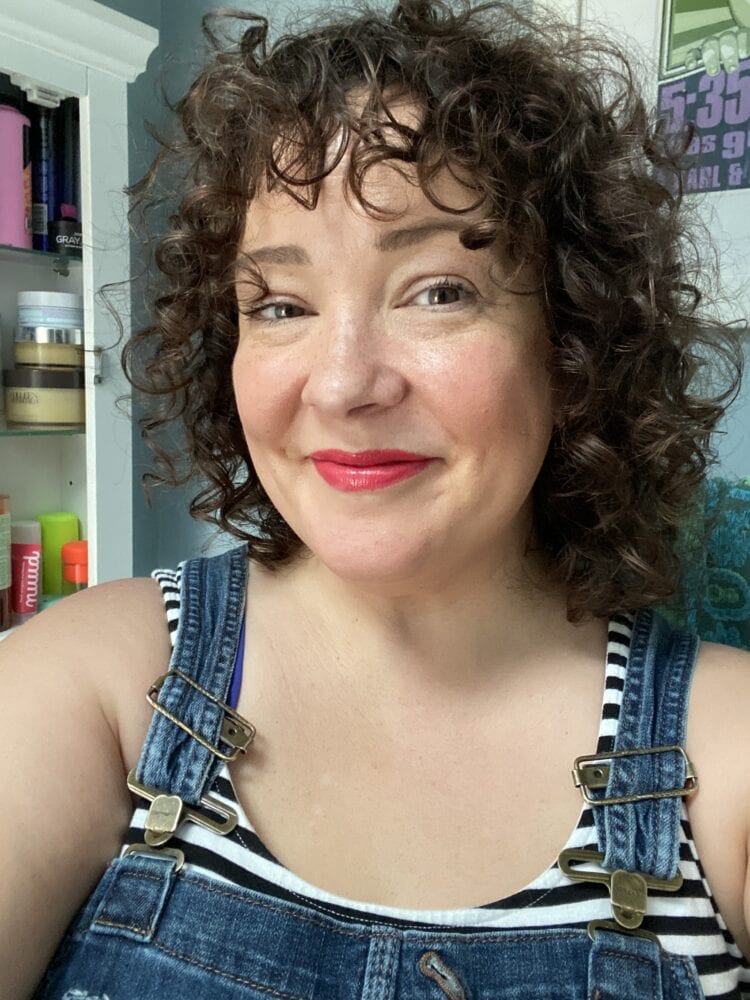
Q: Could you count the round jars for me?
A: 3